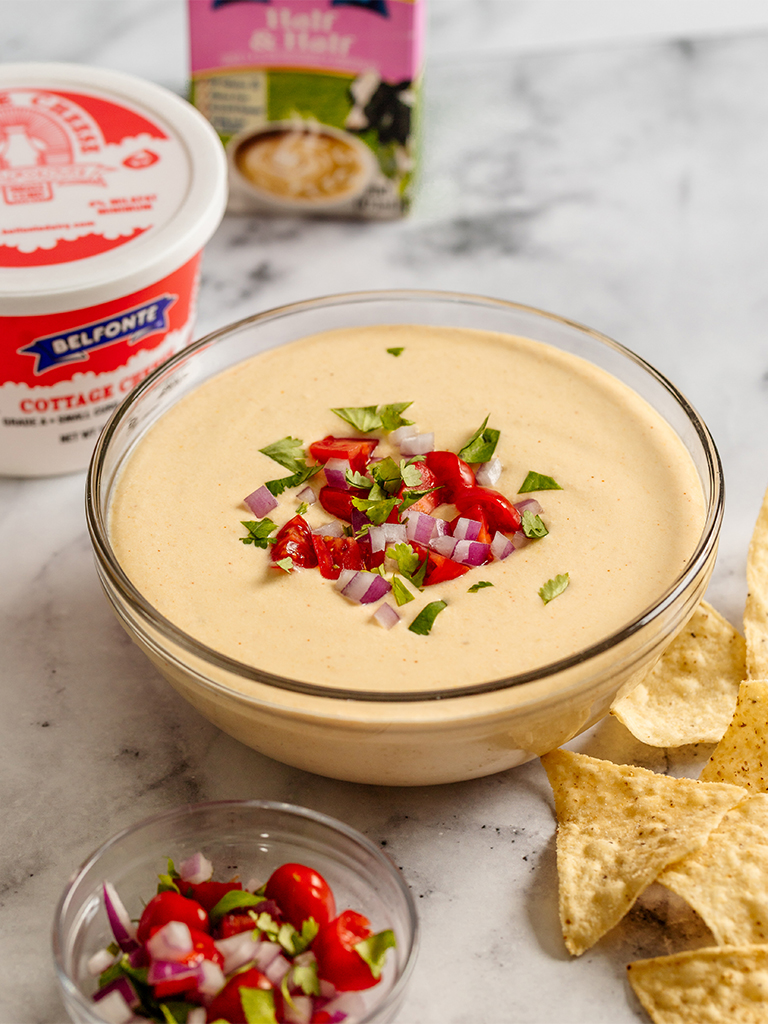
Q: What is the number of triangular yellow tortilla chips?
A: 6